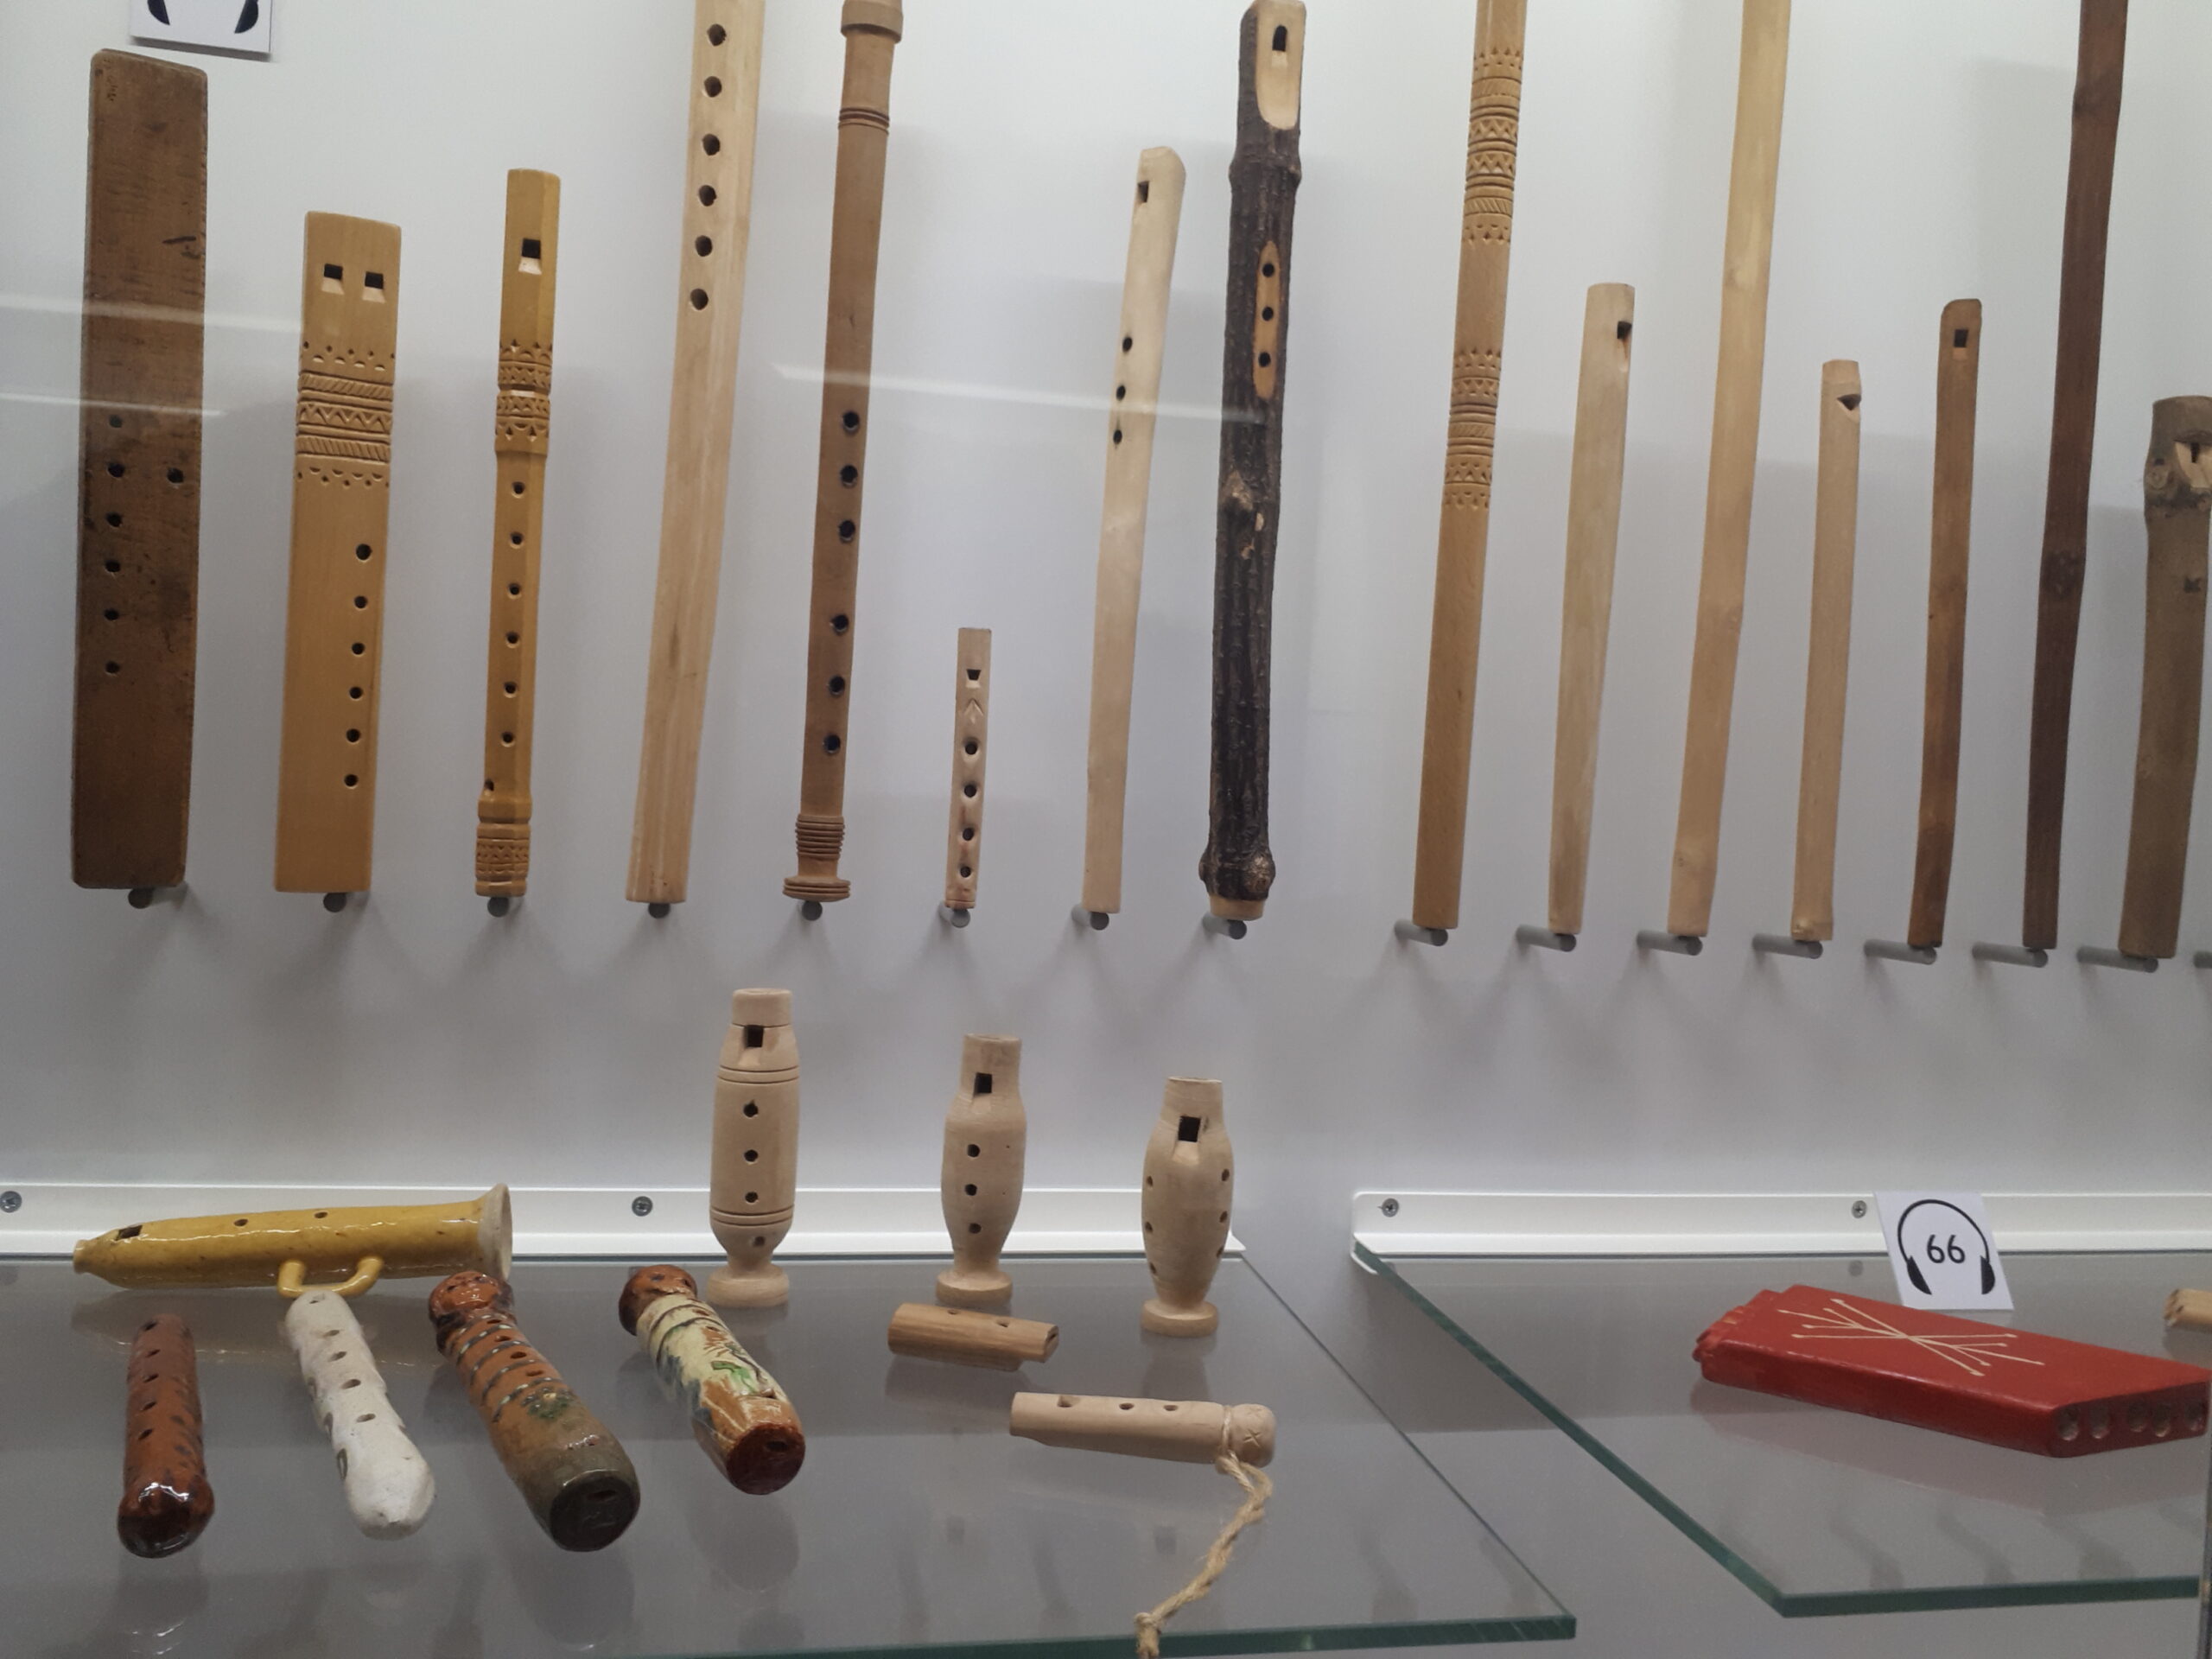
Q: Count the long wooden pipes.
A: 15